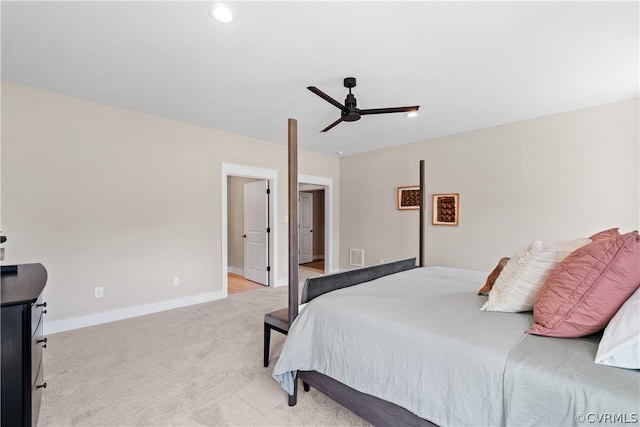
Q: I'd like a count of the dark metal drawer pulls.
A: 5